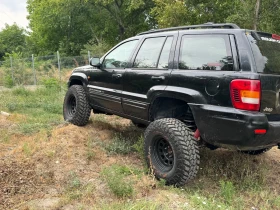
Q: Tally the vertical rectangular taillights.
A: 1